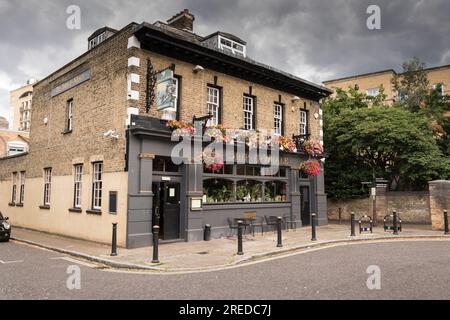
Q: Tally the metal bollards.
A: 8